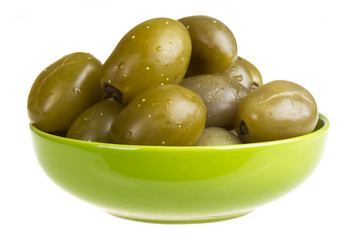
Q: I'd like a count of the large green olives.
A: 9